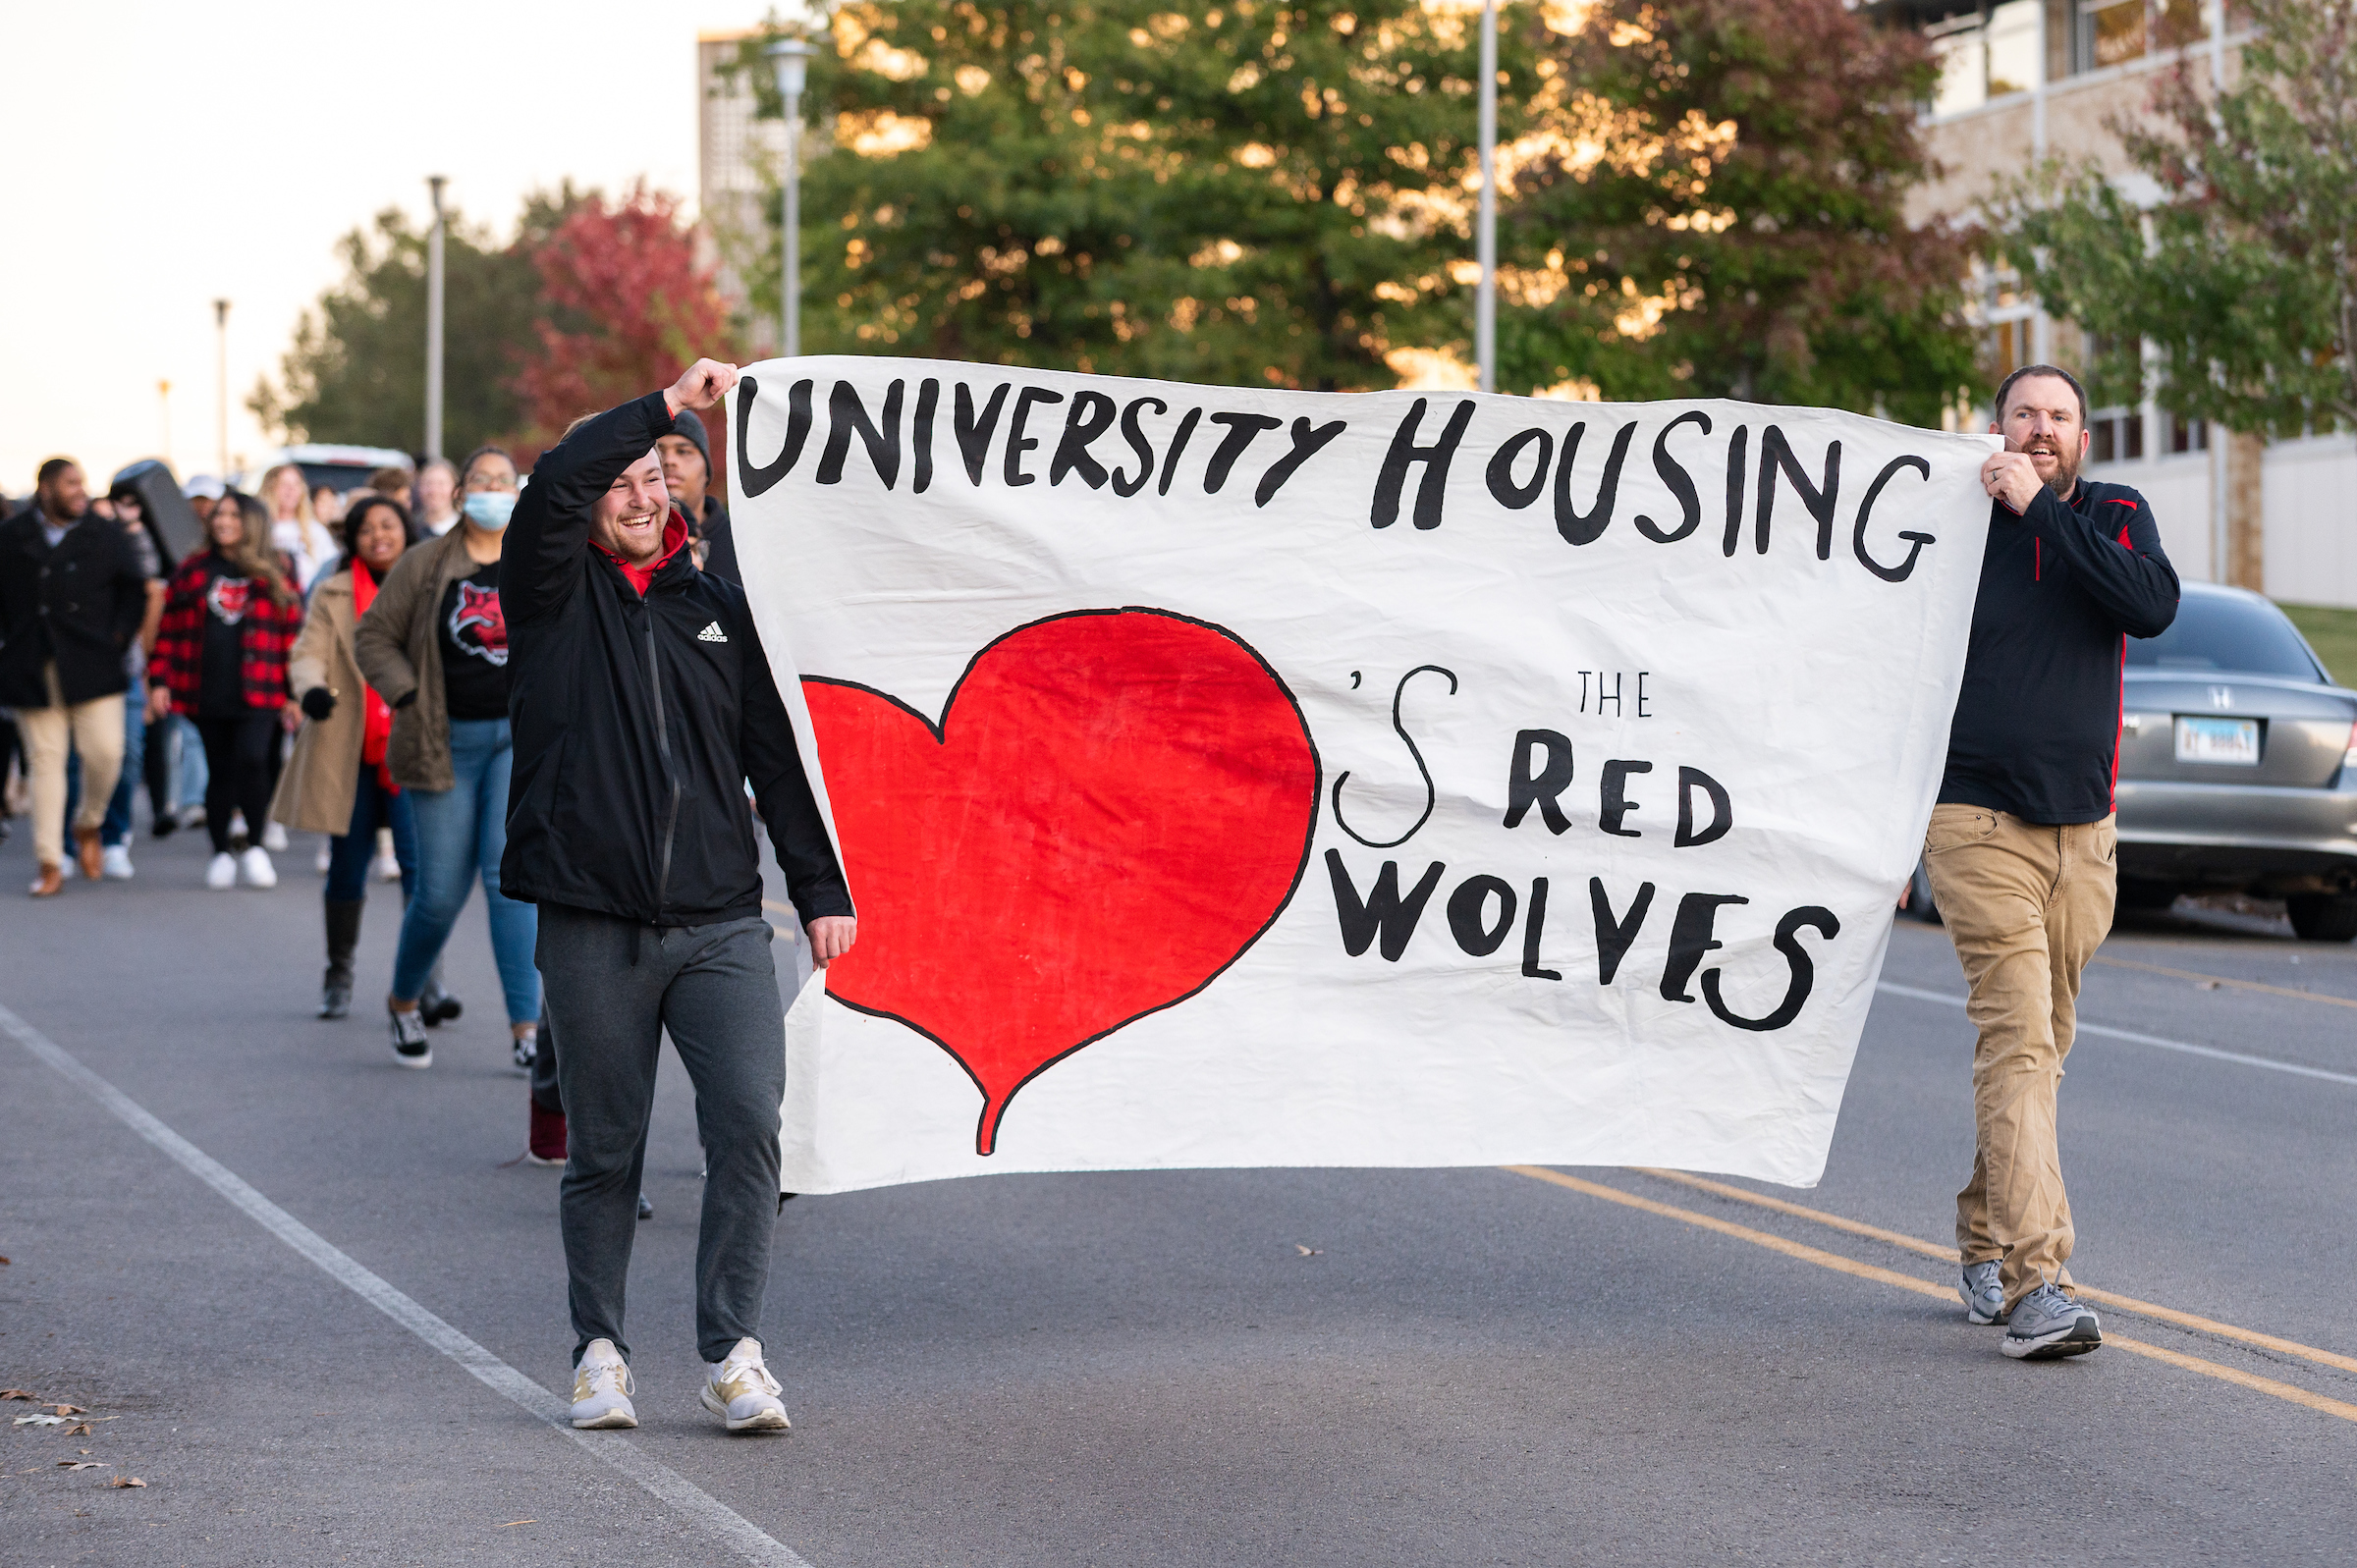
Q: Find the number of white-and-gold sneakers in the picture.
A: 2